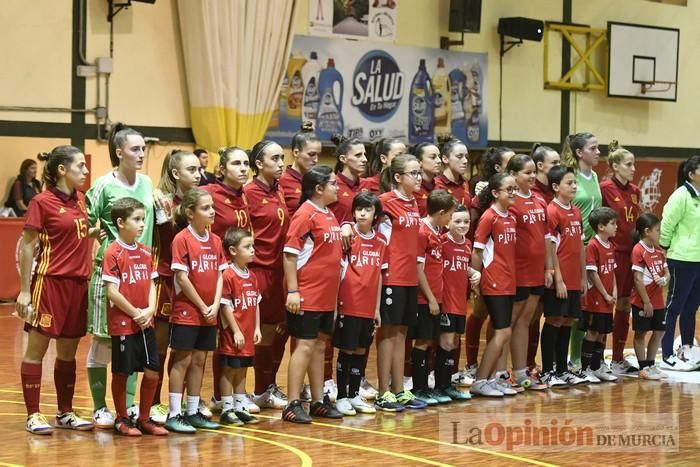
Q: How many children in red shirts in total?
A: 13